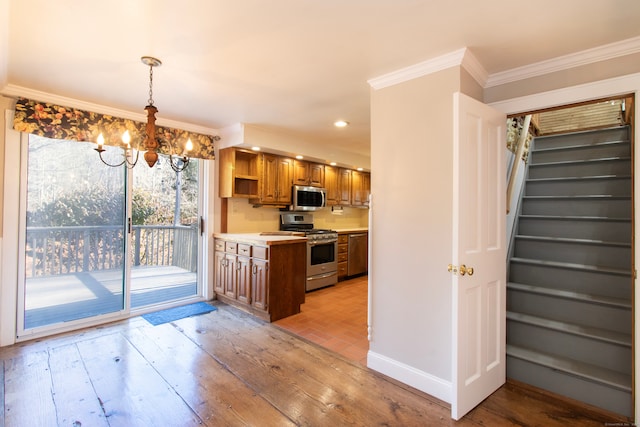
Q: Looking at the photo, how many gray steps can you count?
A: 11